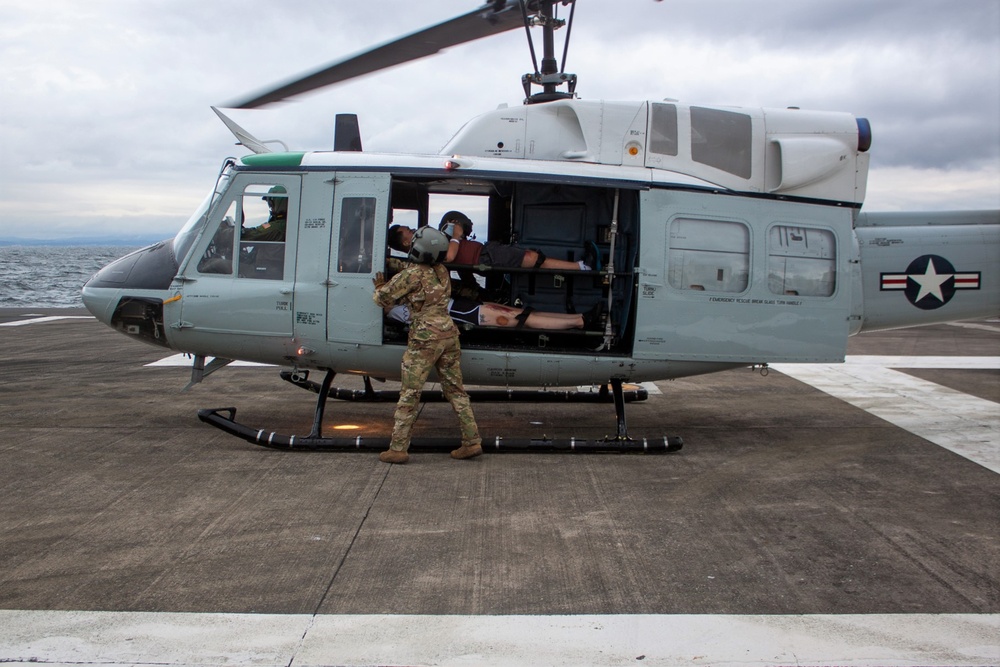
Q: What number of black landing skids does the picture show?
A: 2